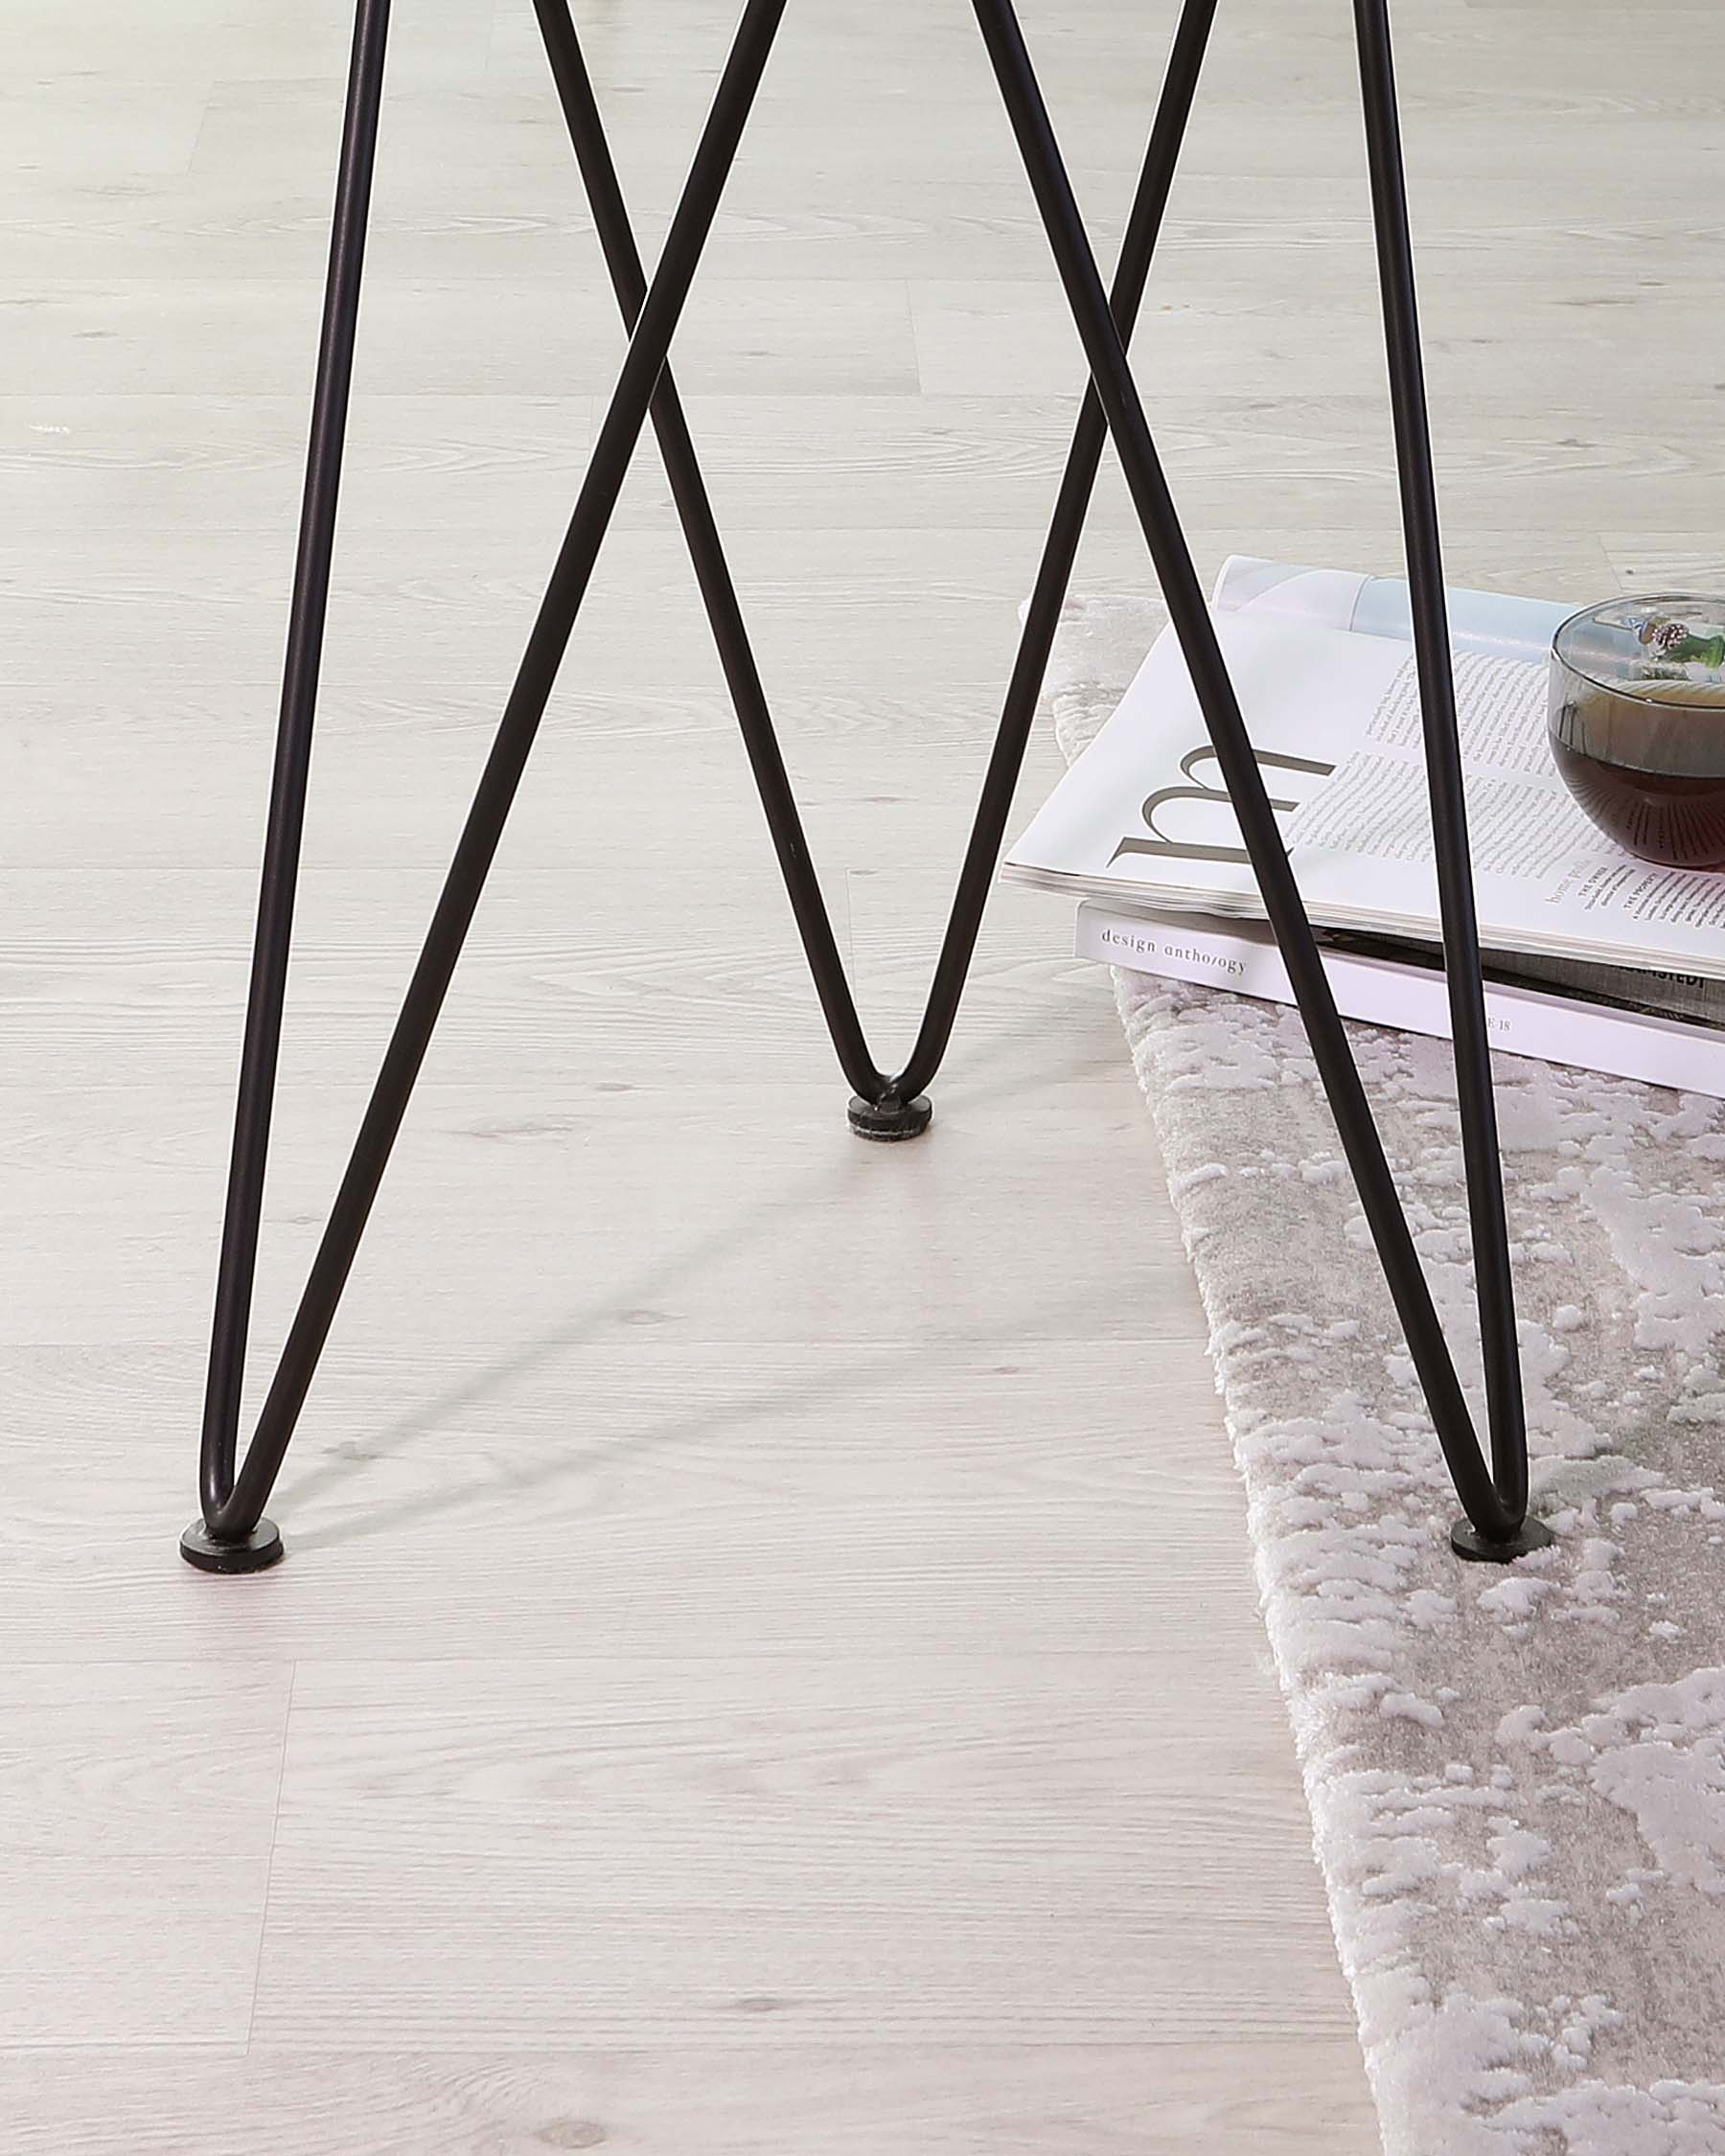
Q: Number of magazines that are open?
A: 1